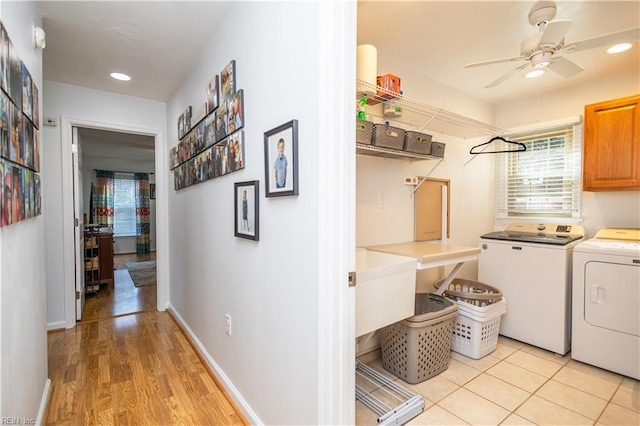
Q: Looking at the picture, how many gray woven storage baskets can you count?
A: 4